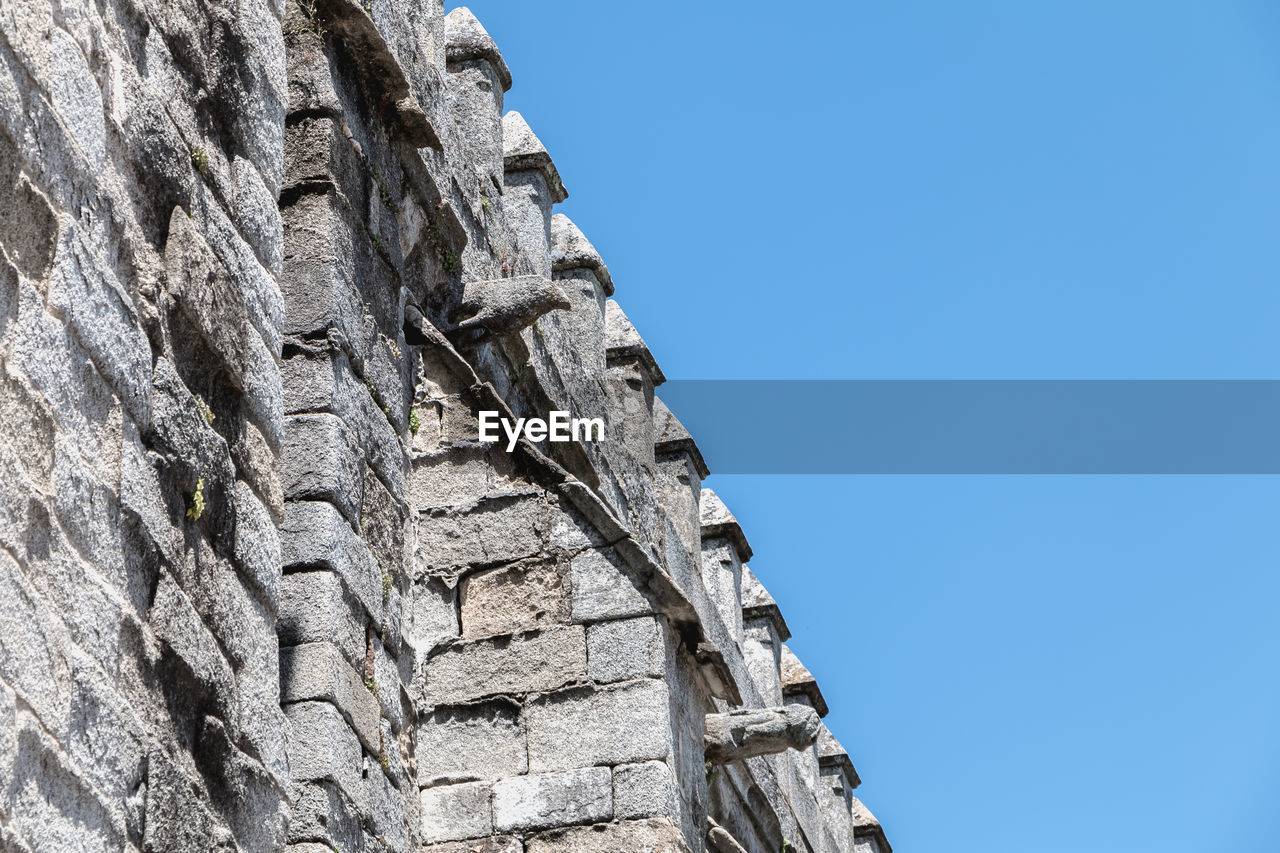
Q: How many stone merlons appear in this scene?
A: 10